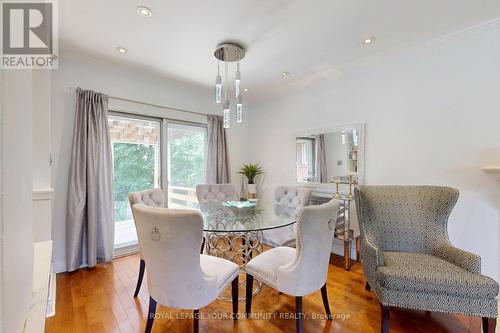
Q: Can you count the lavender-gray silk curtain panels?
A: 2